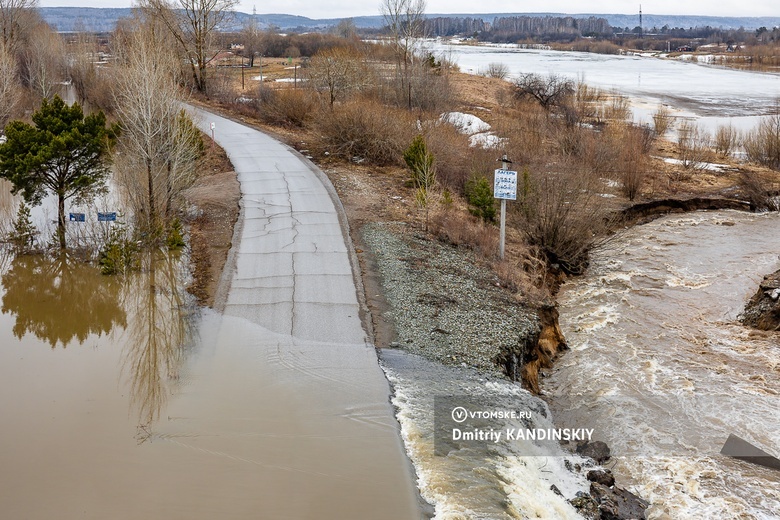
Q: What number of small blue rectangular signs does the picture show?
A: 2